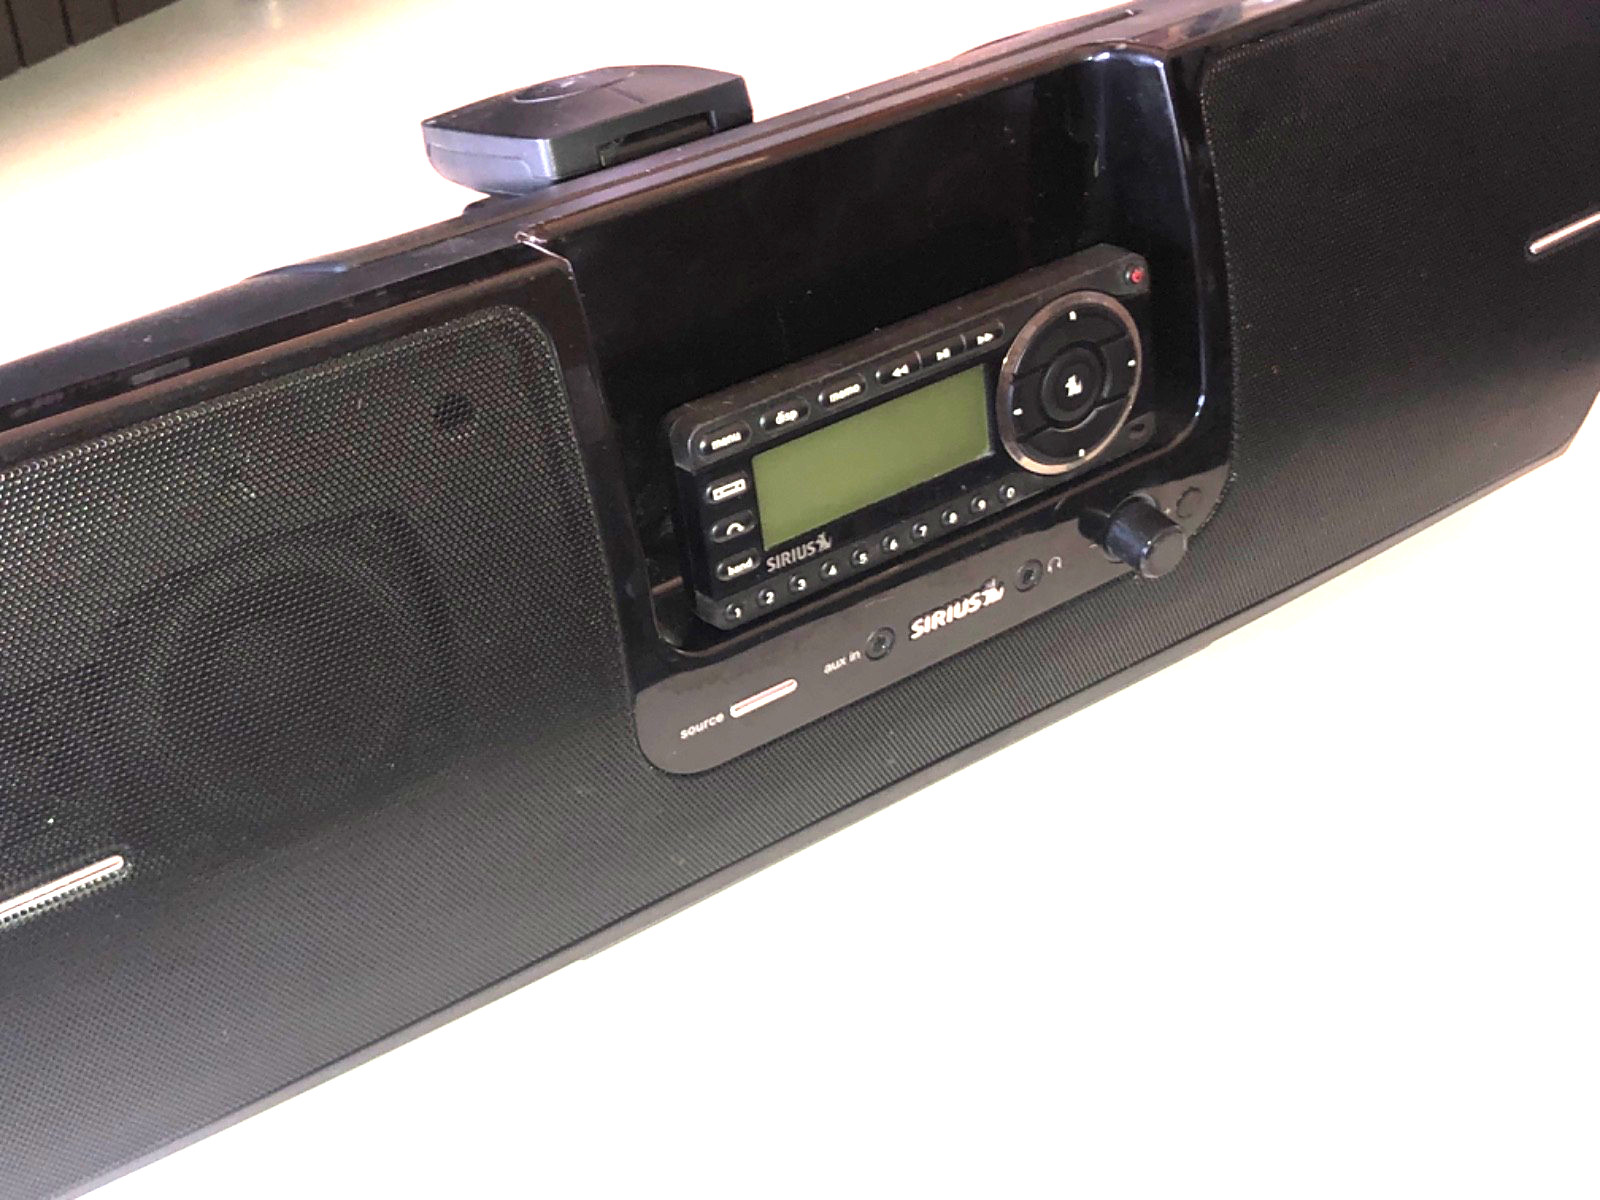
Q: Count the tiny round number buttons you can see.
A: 10